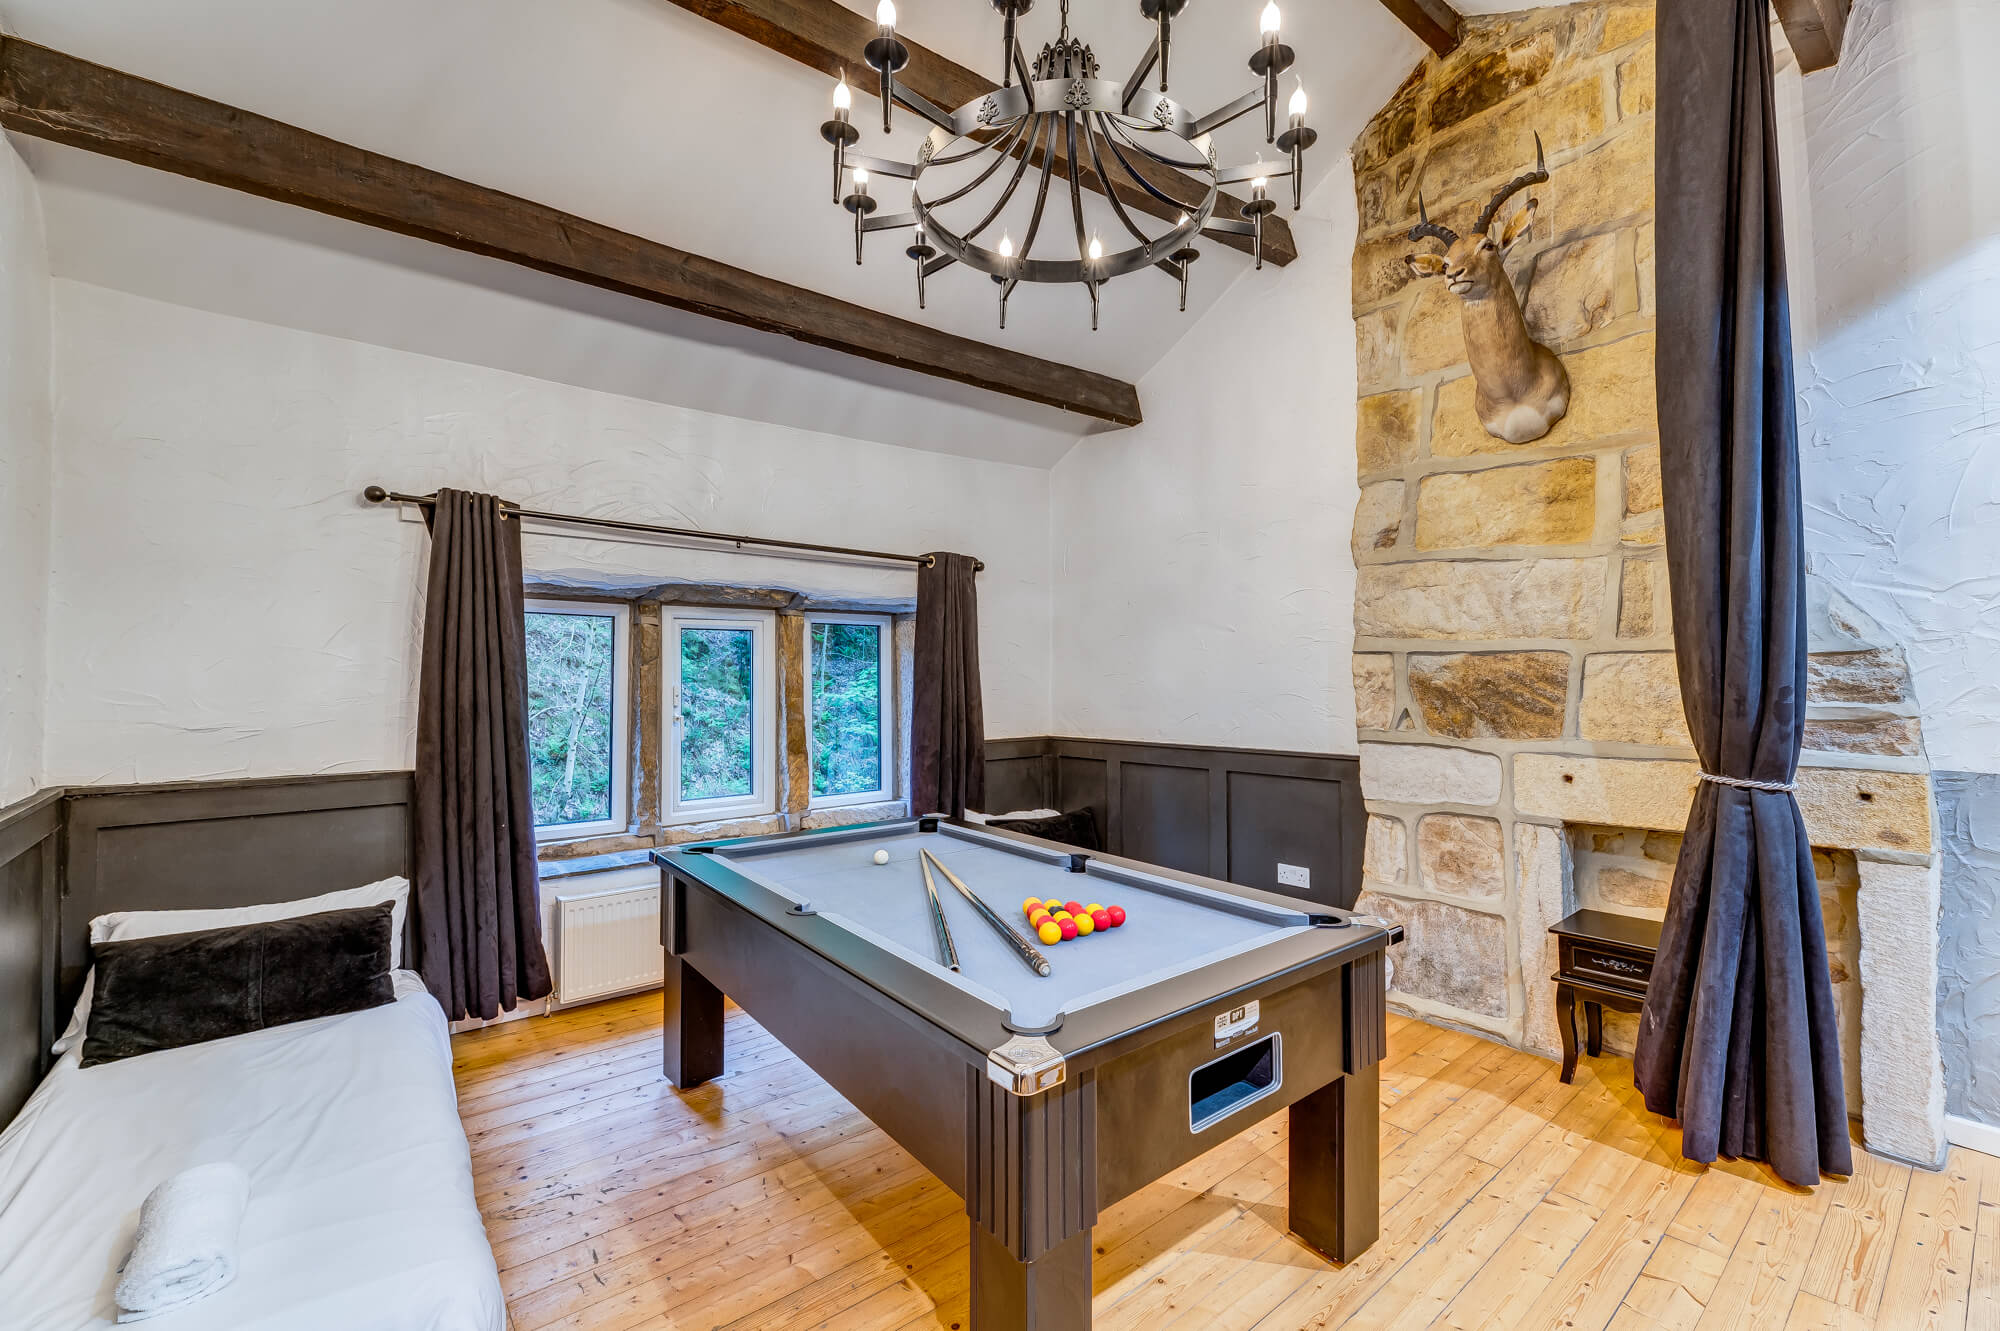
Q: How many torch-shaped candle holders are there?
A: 12